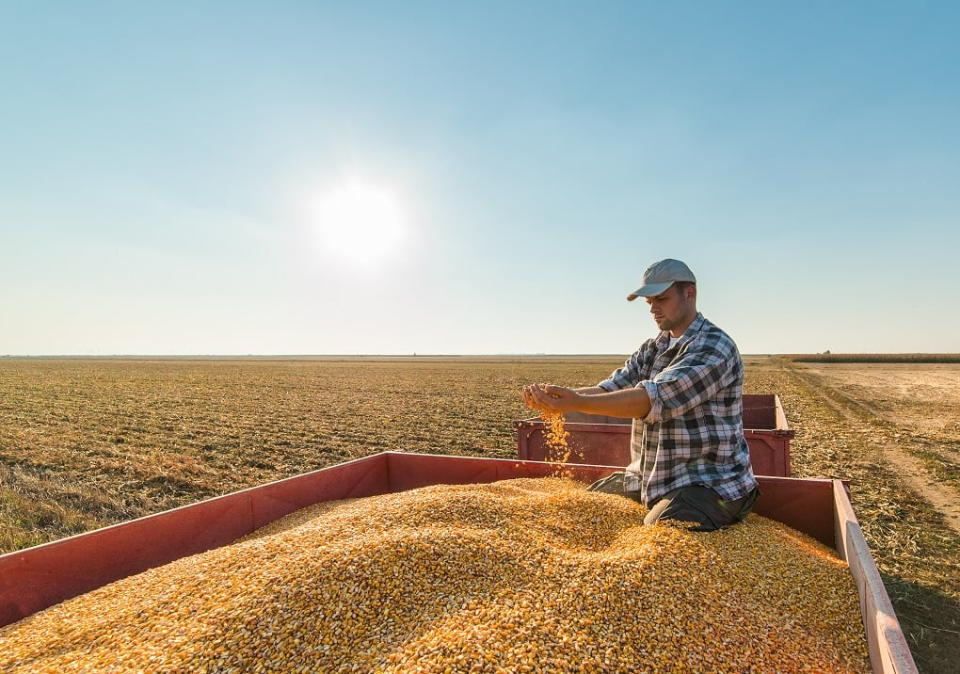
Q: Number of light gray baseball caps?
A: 1